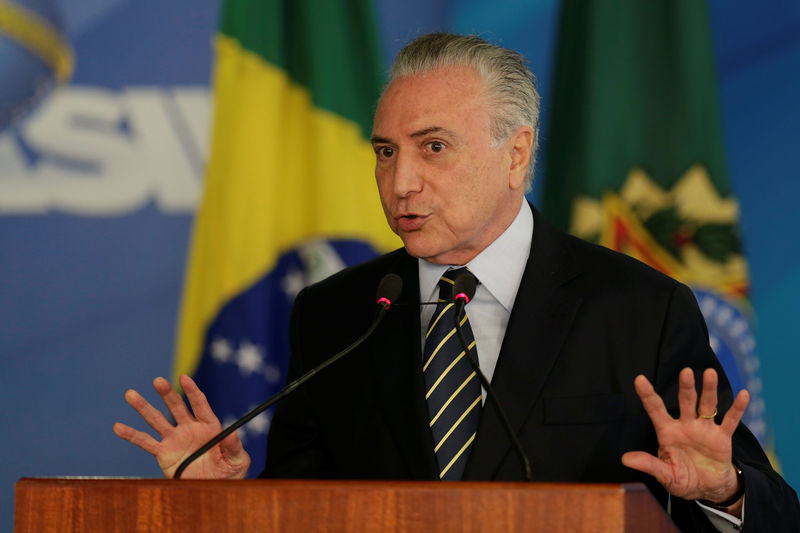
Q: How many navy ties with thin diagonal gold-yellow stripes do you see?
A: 1